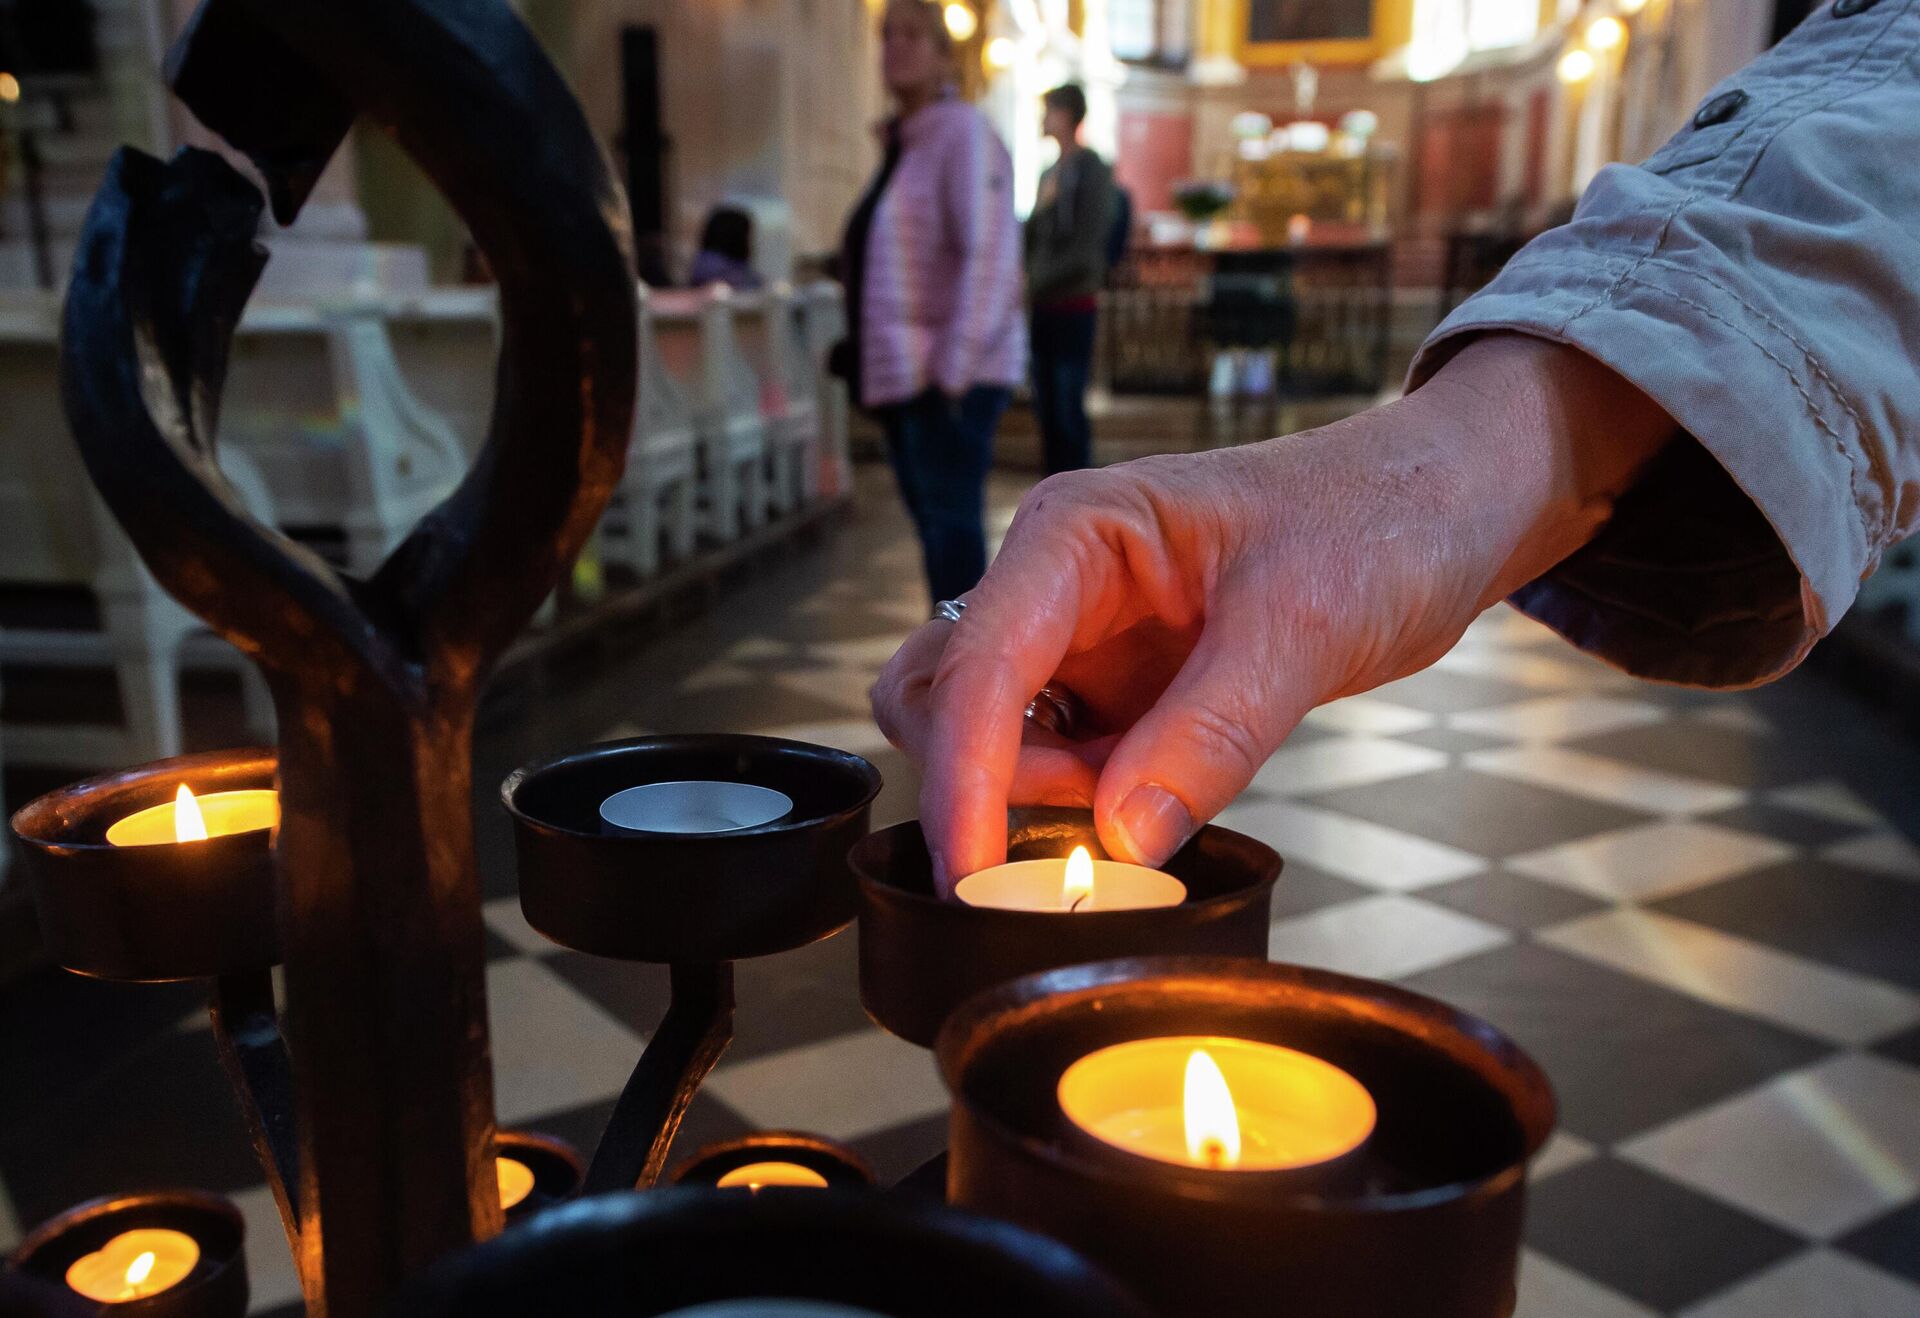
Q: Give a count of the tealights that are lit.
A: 6